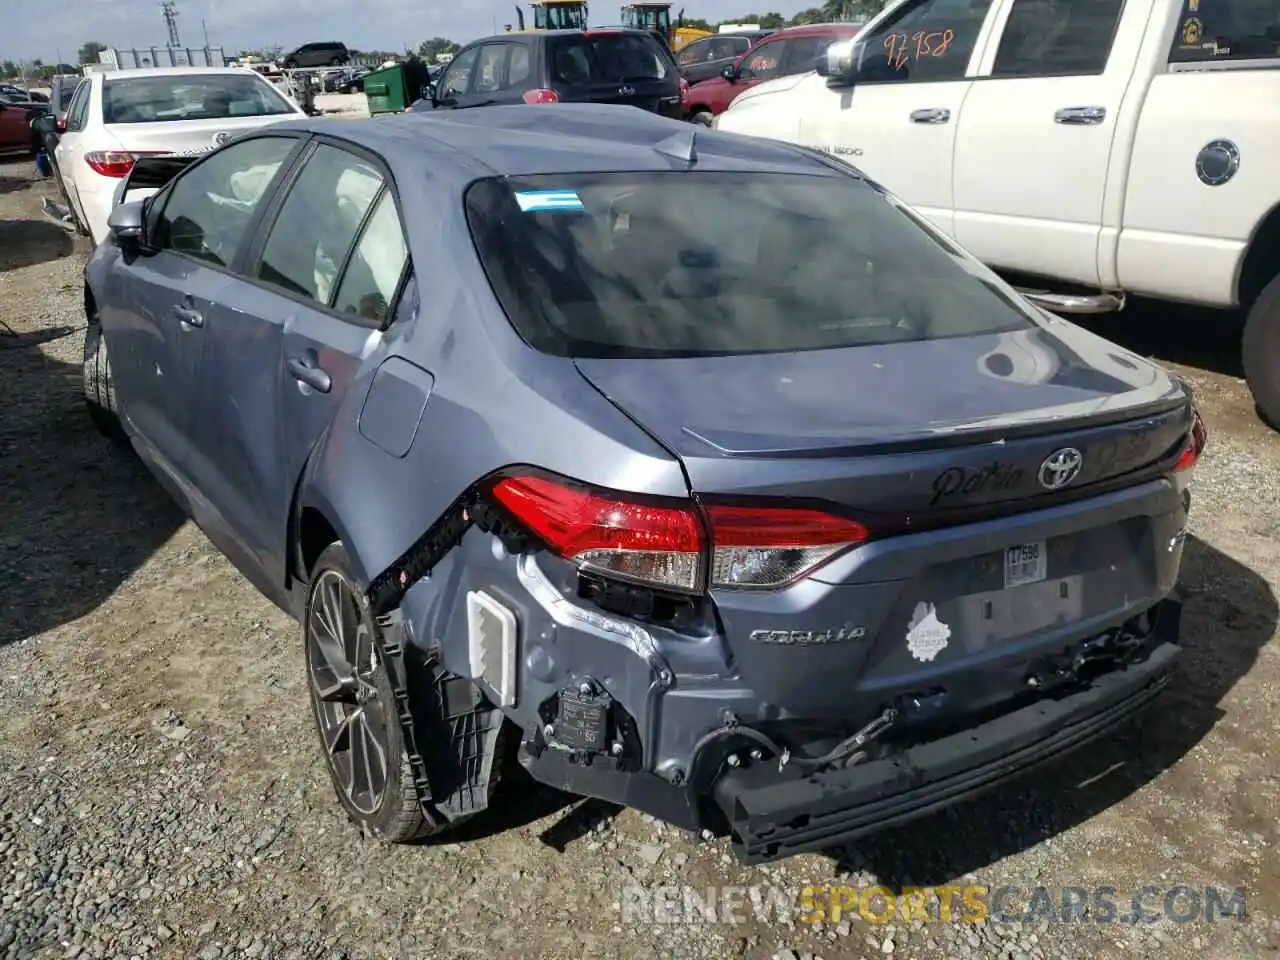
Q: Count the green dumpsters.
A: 1